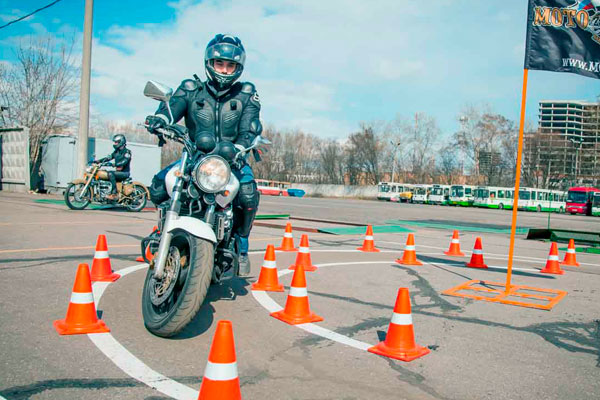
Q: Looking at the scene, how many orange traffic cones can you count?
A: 15